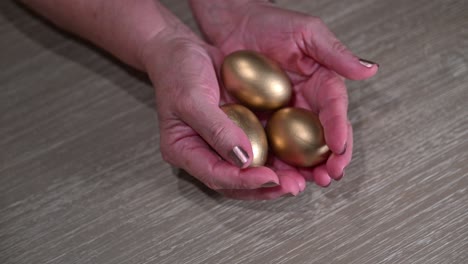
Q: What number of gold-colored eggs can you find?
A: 3